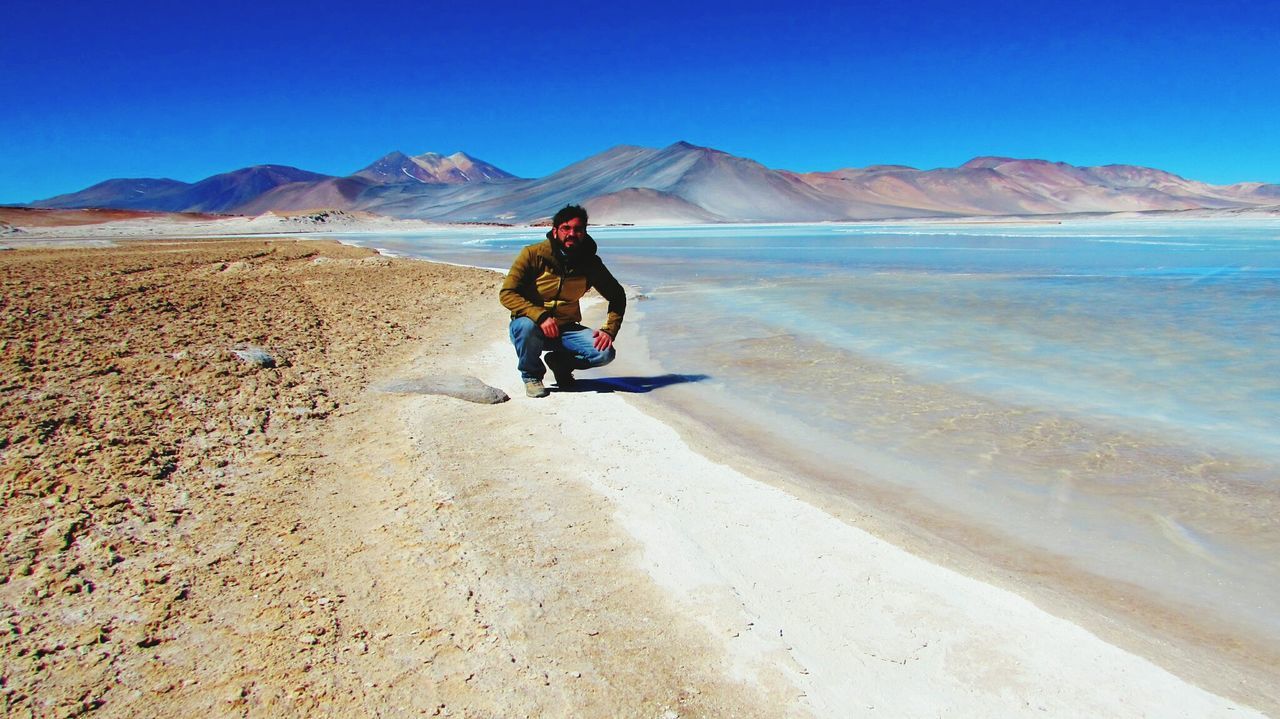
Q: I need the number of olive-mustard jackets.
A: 1